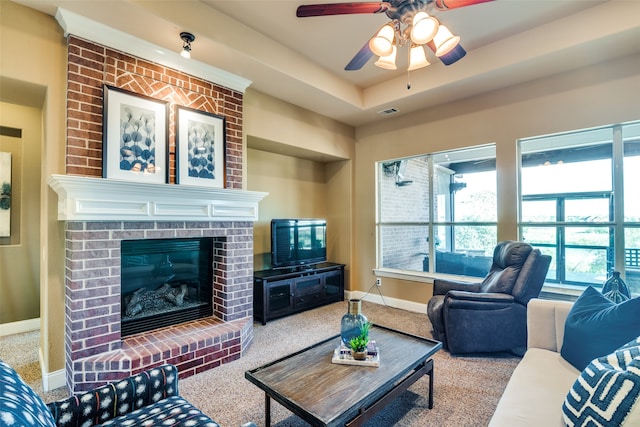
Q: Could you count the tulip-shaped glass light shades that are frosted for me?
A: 5